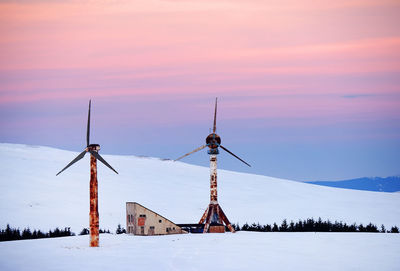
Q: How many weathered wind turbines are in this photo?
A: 2